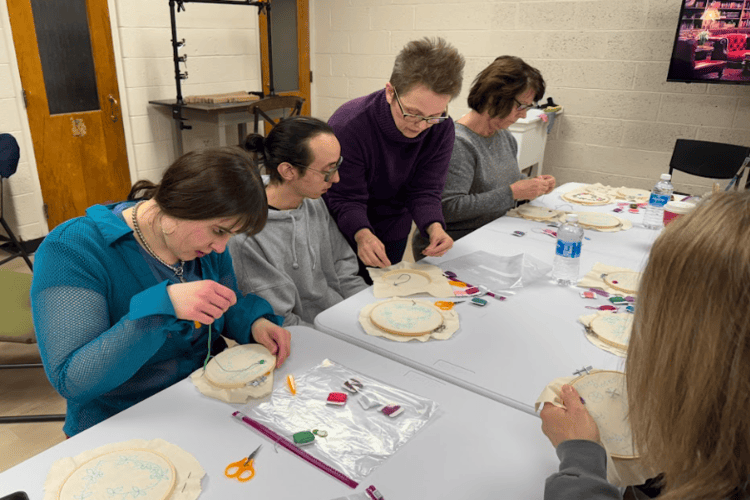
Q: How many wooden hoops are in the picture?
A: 11